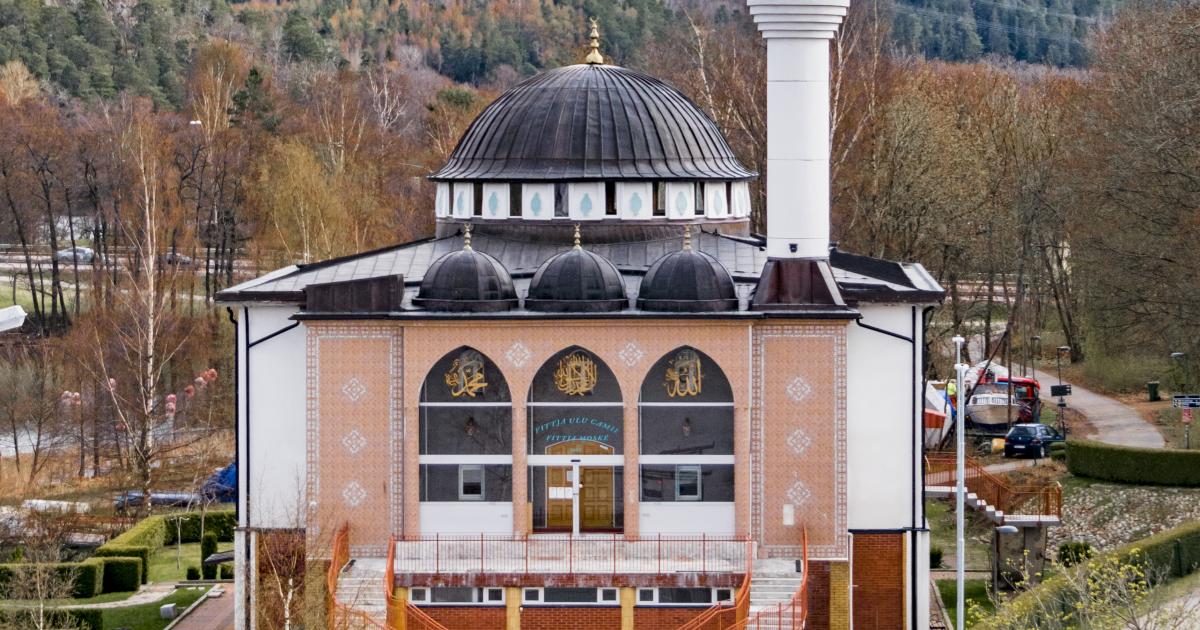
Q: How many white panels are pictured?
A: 9